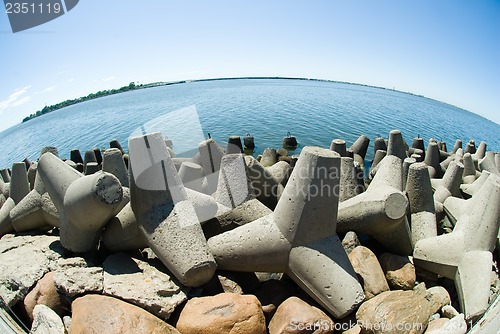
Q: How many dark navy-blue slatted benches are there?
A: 0